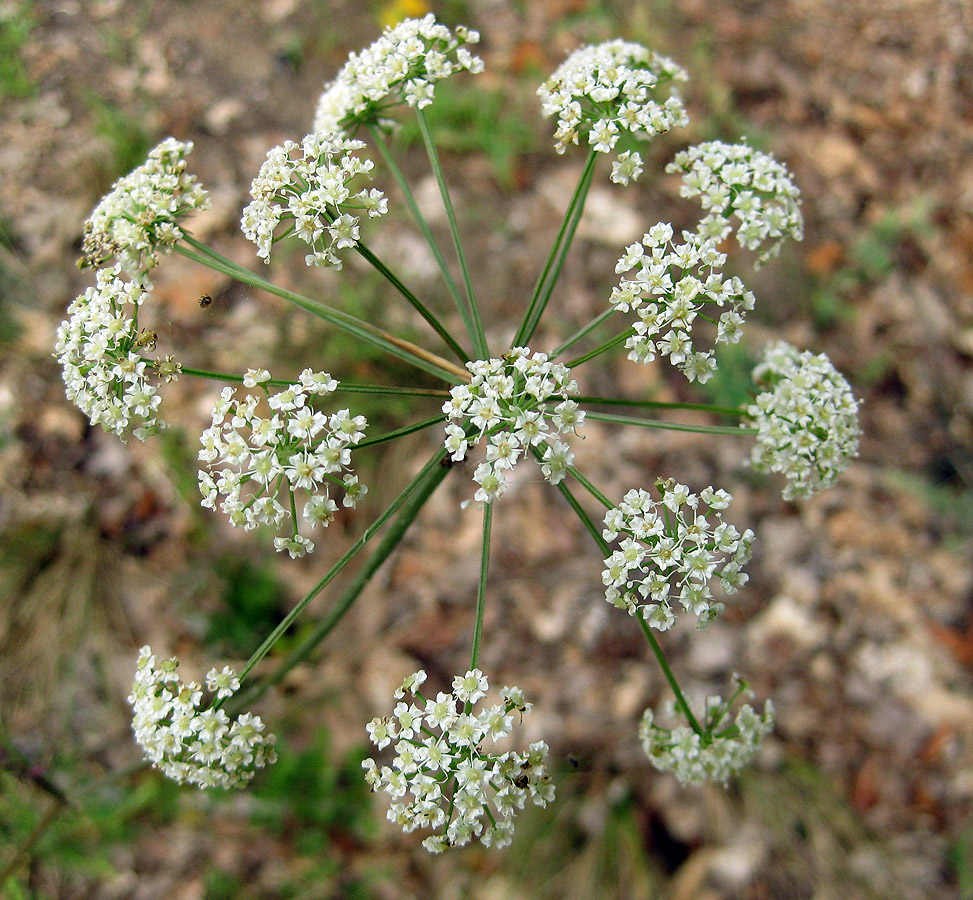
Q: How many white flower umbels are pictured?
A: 14